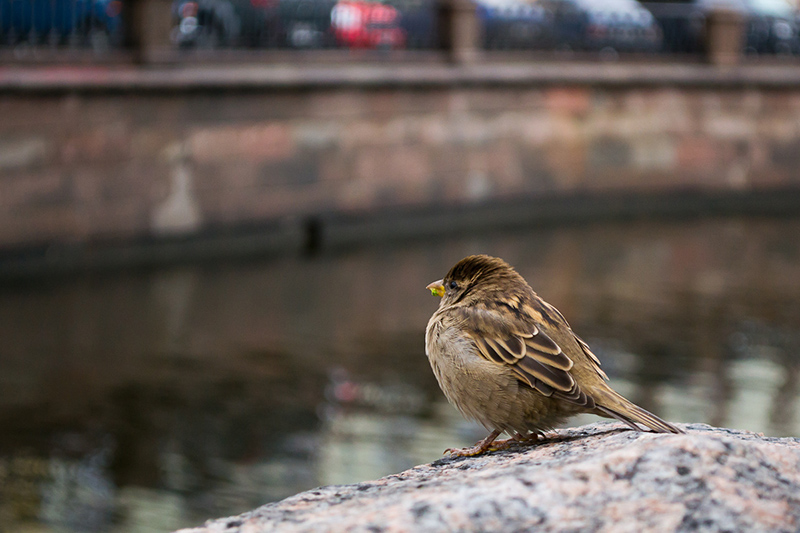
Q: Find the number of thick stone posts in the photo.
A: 3